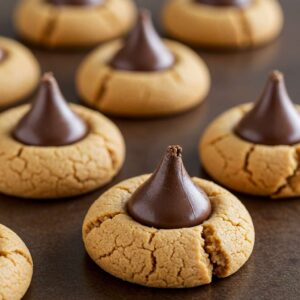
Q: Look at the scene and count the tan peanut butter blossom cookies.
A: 8